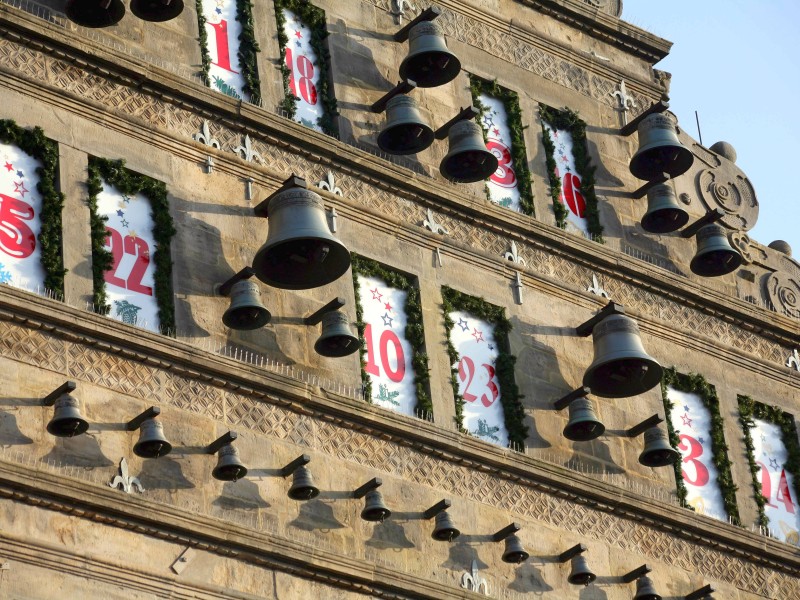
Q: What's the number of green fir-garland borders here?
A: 10